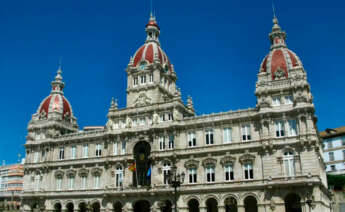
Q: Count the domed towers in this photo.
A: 3